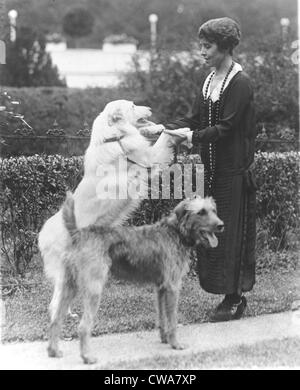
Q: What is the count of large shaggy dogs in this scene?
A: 2